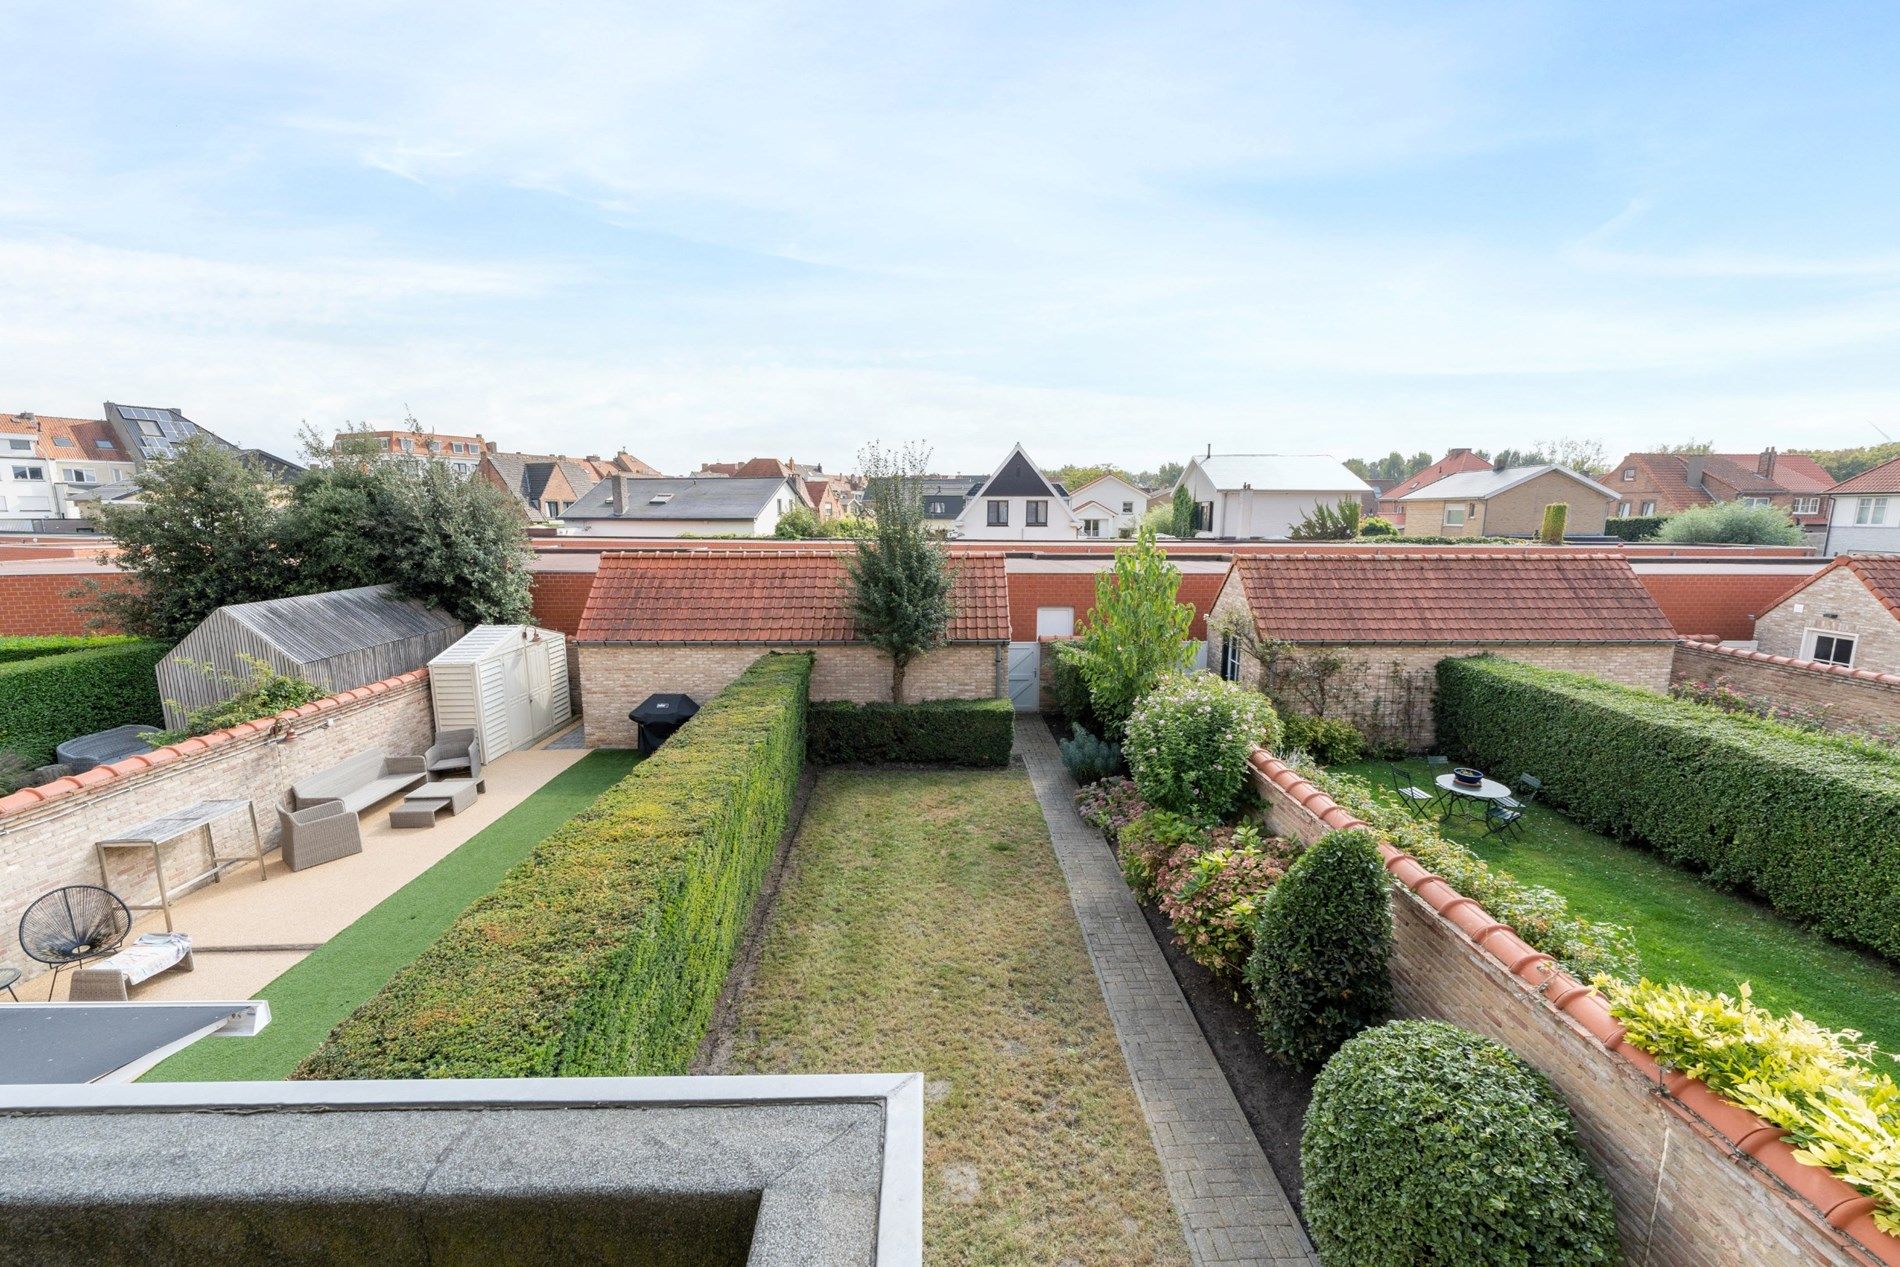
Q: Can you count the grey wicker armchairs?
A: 2